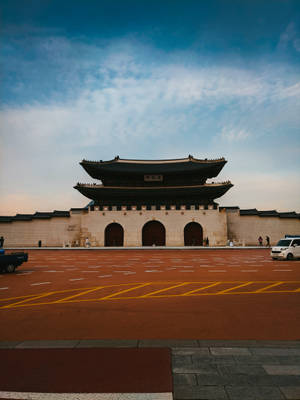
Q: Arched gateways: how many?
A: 3